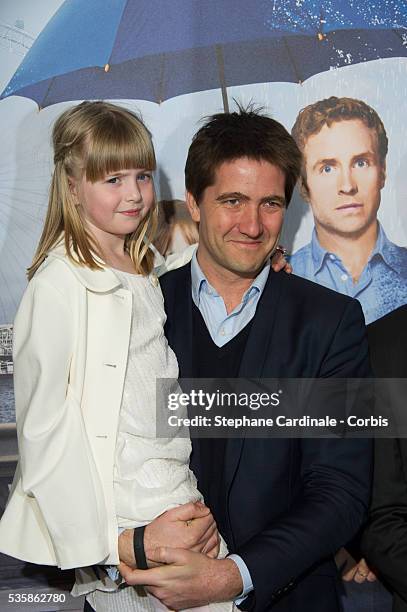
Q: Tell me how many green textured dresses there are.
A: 0